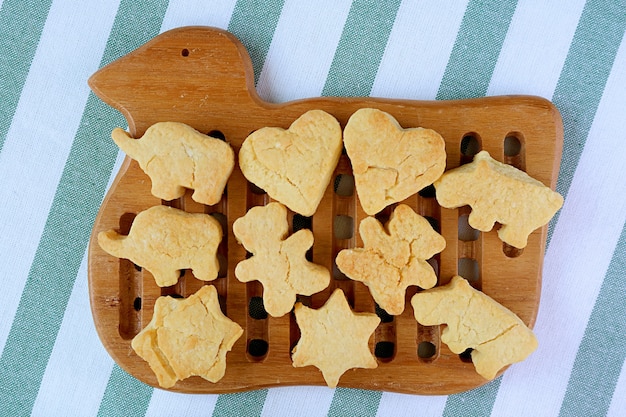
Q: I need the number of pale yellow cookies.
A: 10